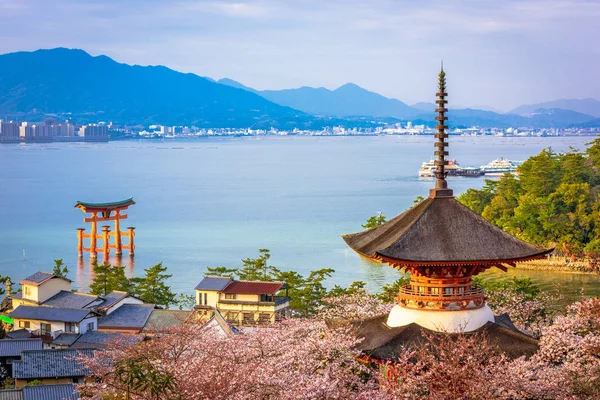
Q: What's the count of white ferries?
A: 2